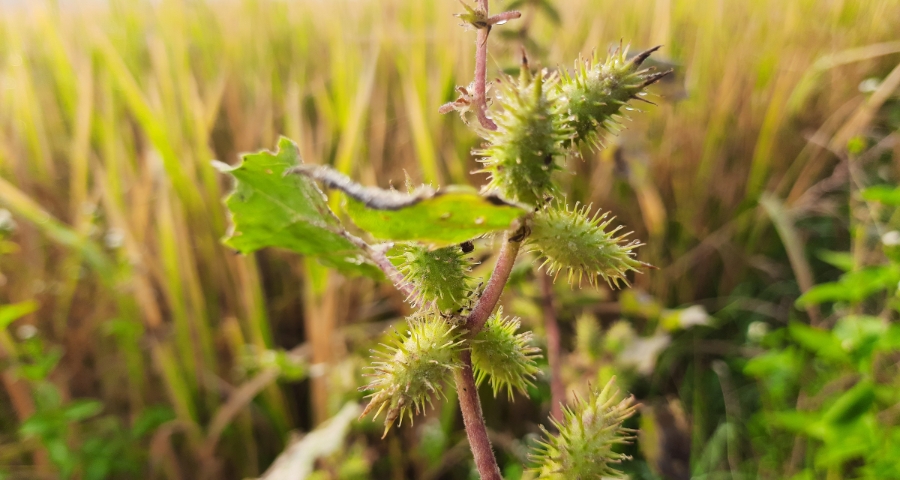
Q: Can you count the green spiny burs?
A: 7